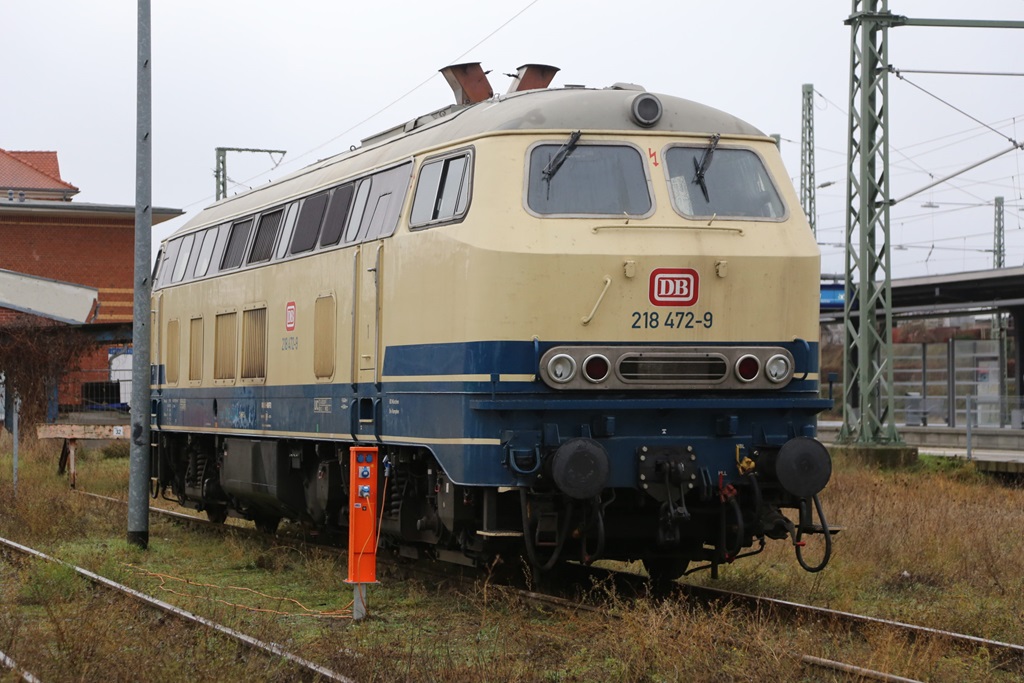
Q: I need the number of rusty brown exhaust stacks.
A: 2